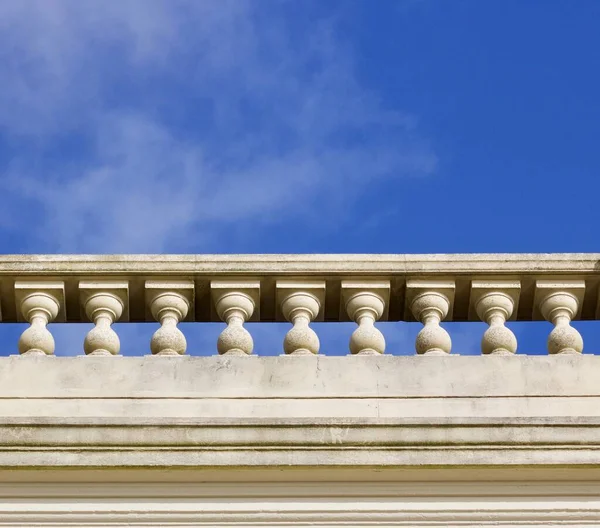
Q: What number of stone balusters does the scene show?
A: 9